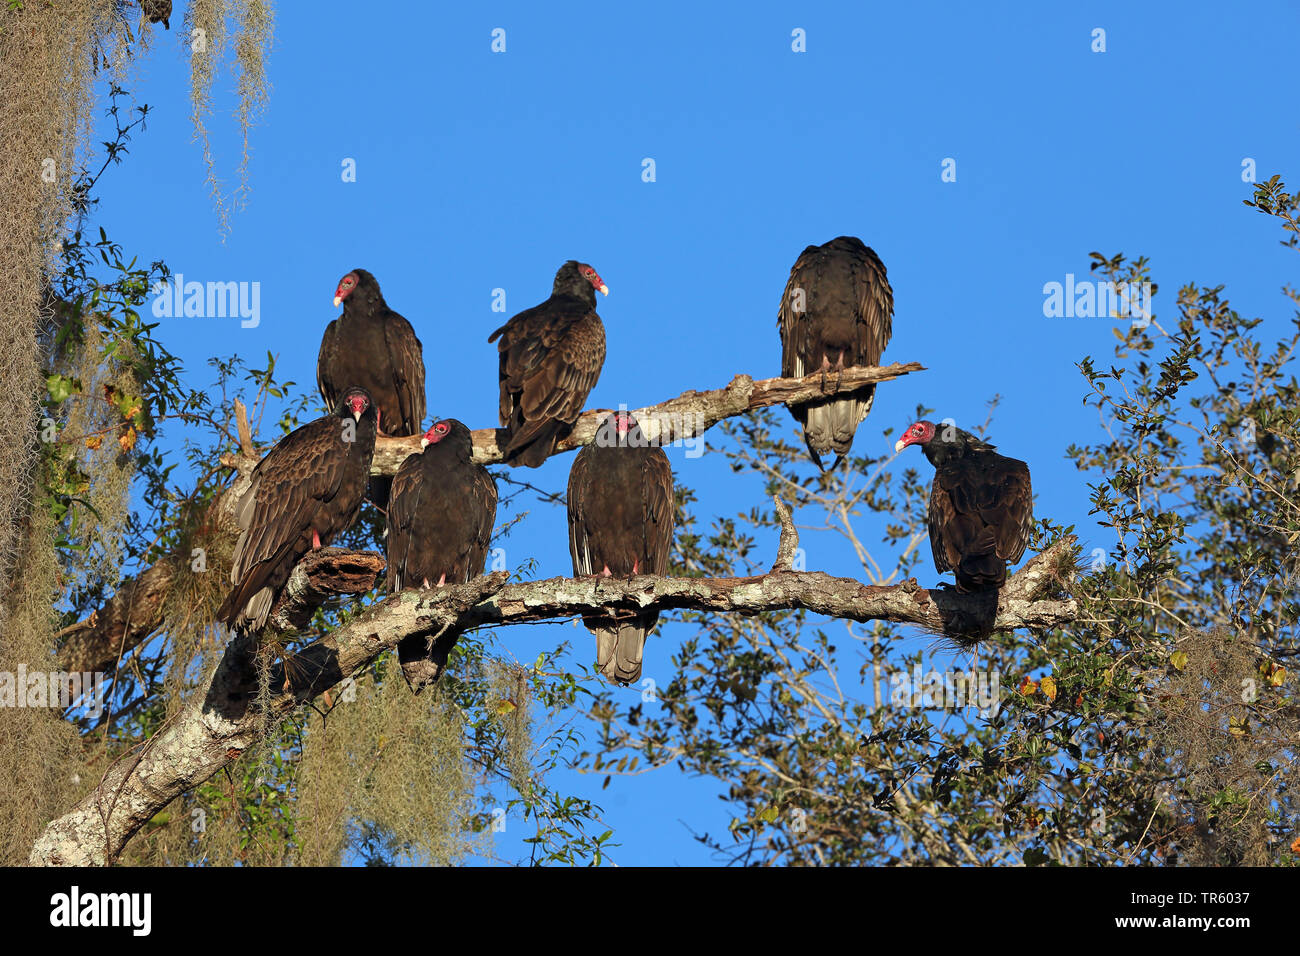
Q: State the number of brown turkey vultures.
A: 7